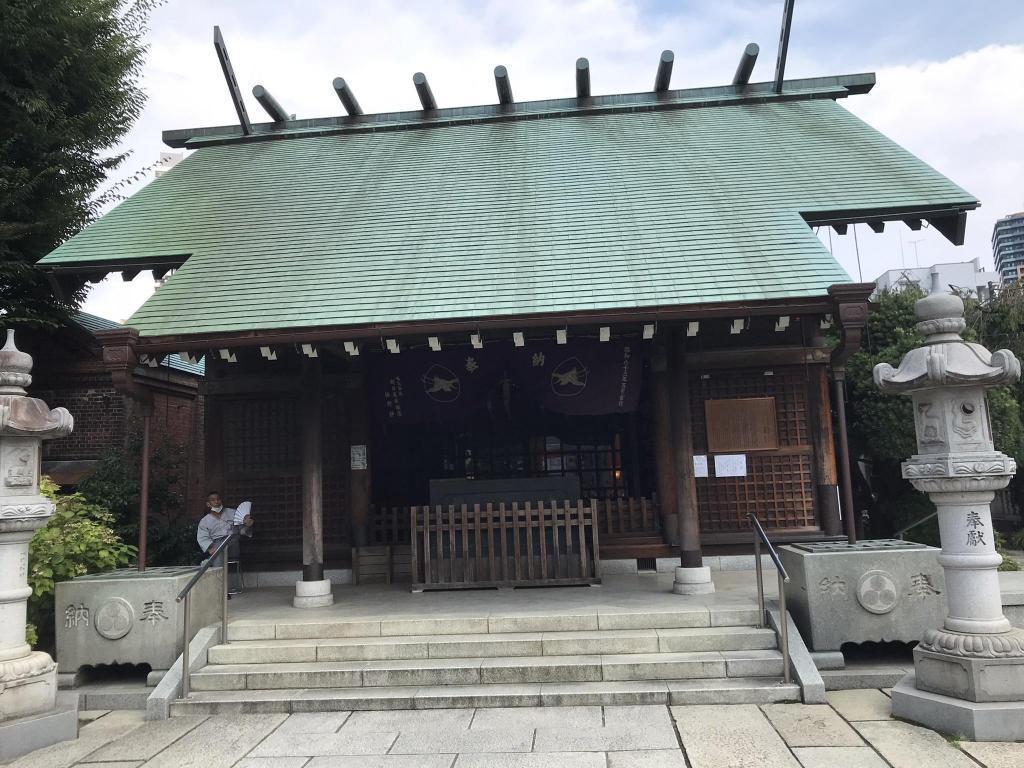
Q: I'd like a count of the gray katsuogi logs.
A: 7